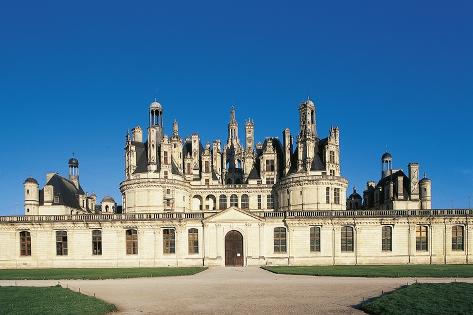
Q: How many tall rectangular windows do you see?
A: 12